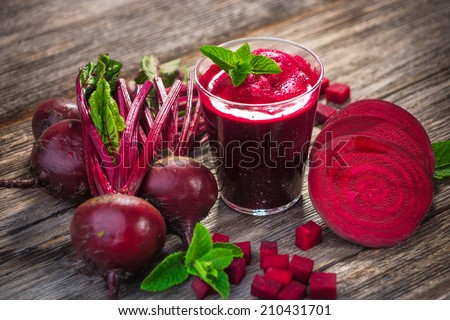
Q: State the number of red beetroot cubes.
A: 15